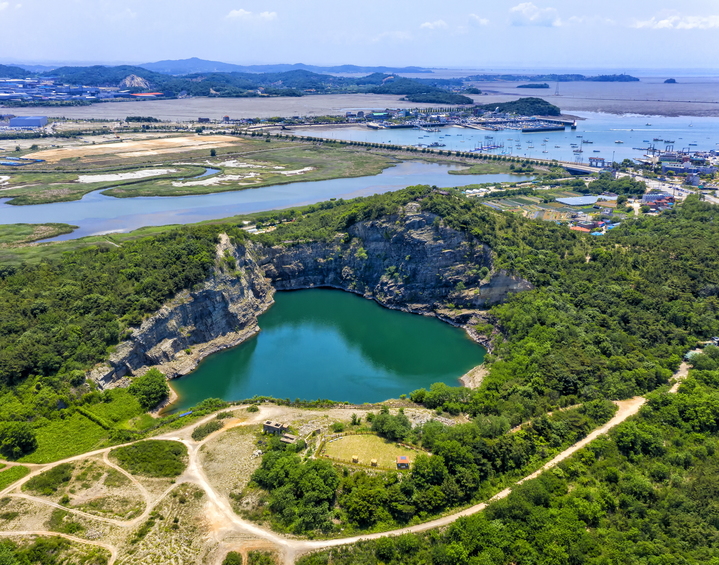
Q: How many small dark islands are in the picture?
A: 2